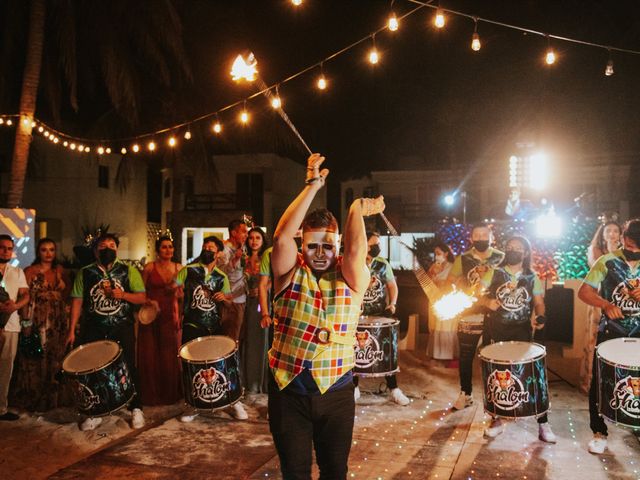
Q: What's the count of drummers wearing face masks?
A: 6